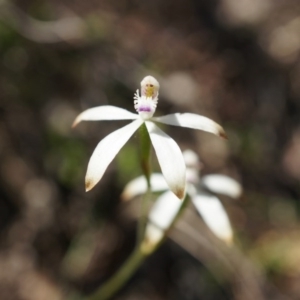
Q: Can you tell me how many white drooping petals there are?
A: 8